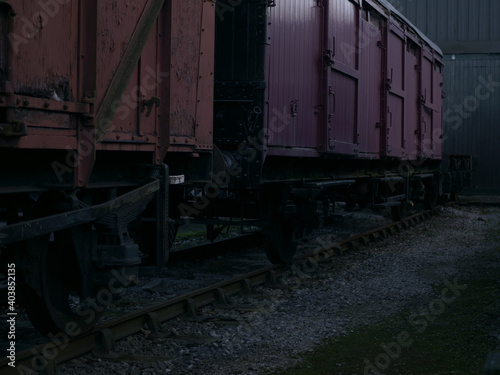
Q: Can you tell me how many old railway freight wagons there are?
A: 2